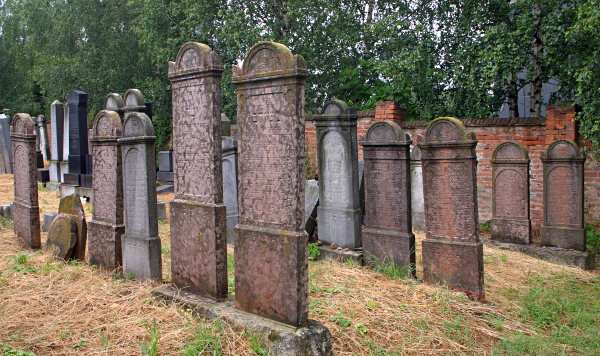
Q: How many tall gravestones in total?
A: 2